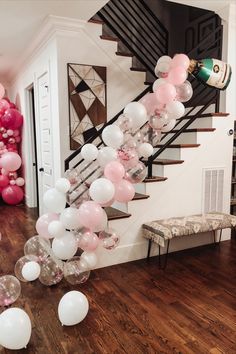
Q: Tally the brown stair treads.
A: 12